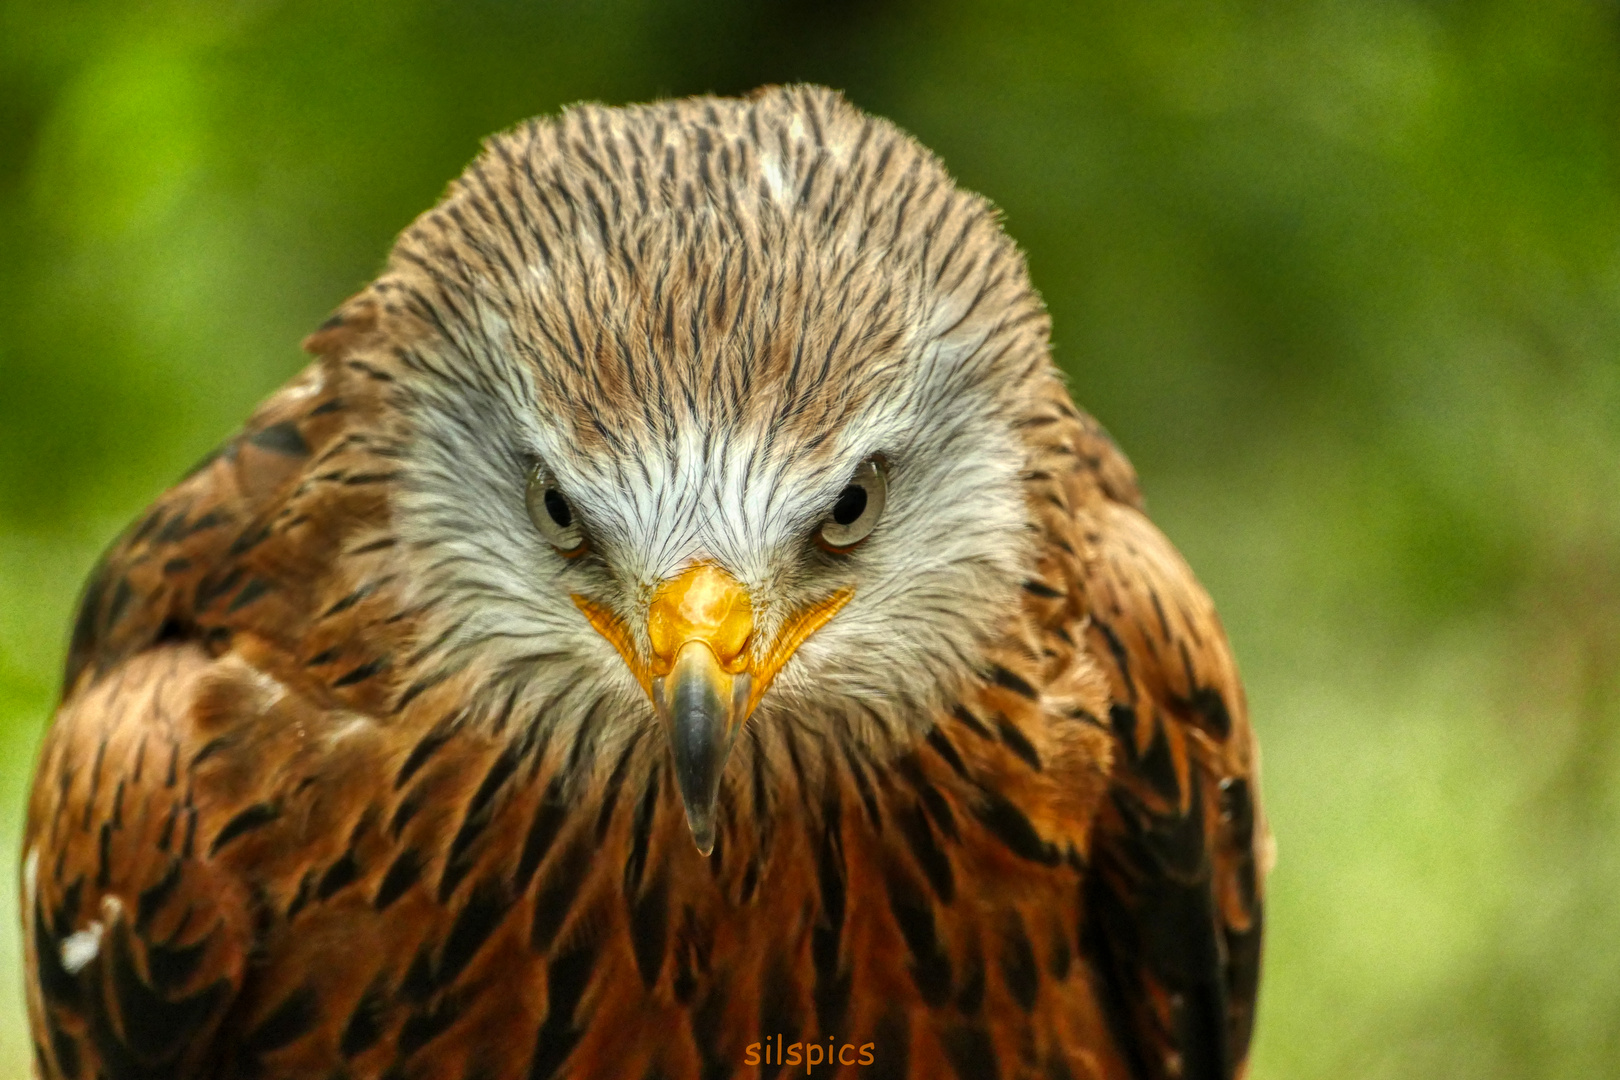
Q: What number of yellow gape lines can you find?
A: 2